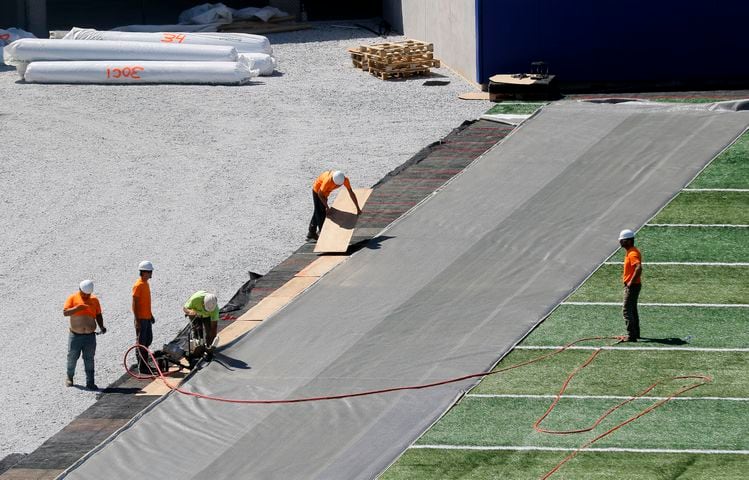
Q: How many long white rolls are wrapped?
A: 4